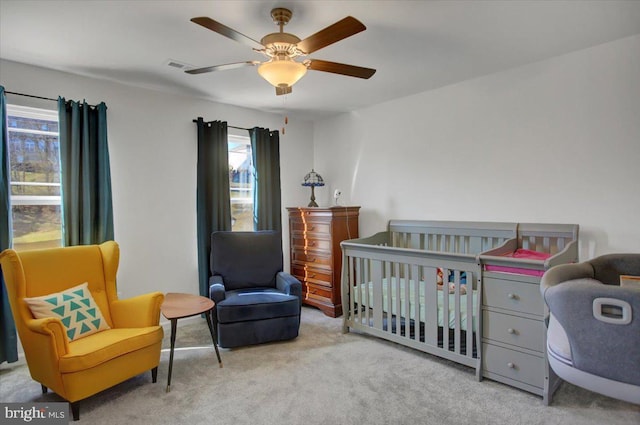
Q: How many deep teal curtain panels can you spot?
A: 4